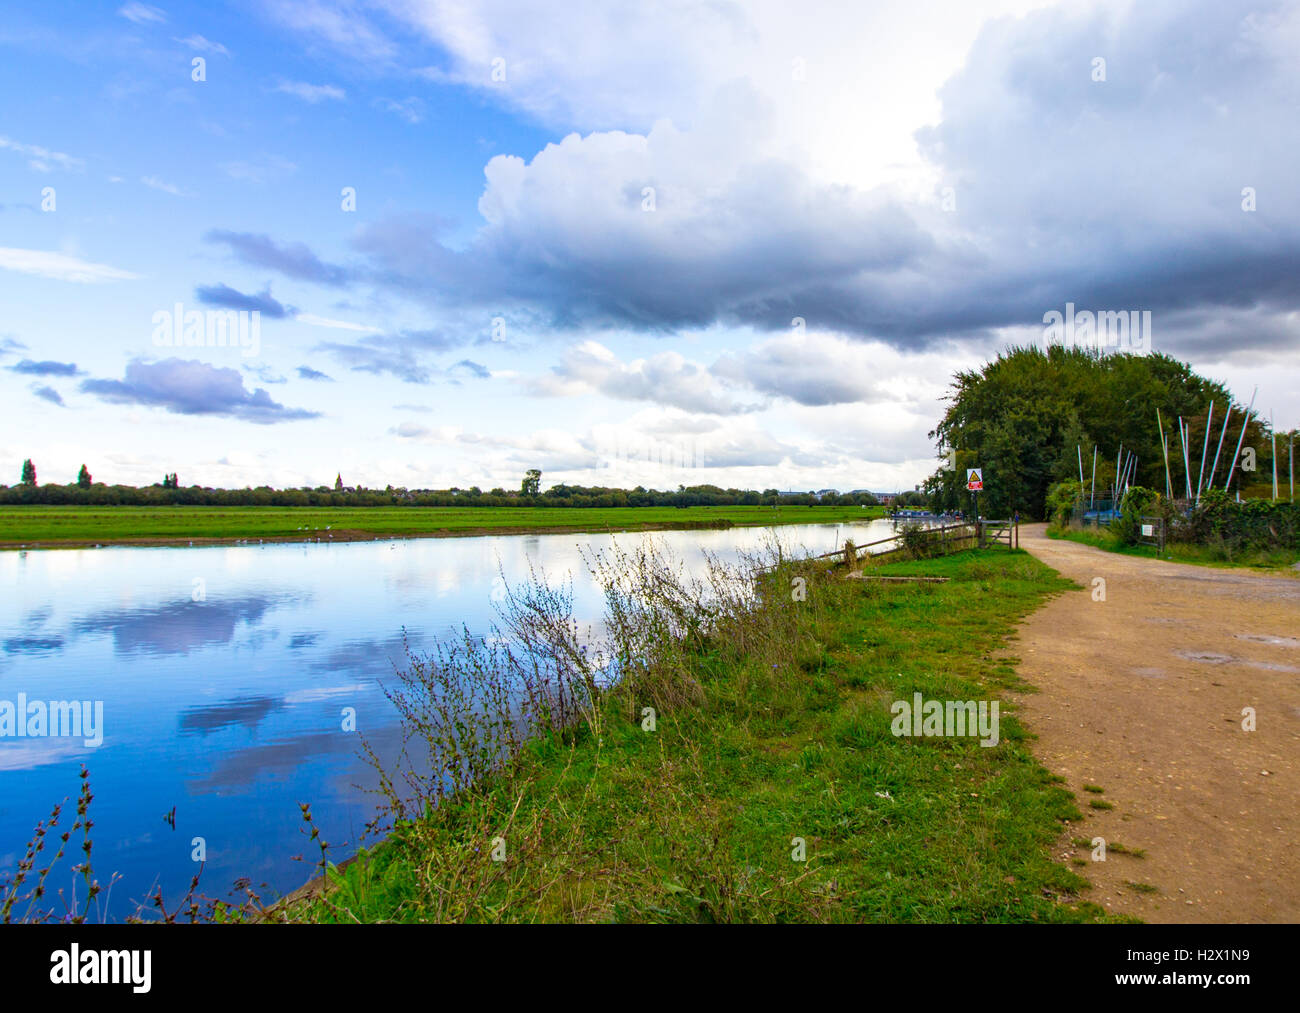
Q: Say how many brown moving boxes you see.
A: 0